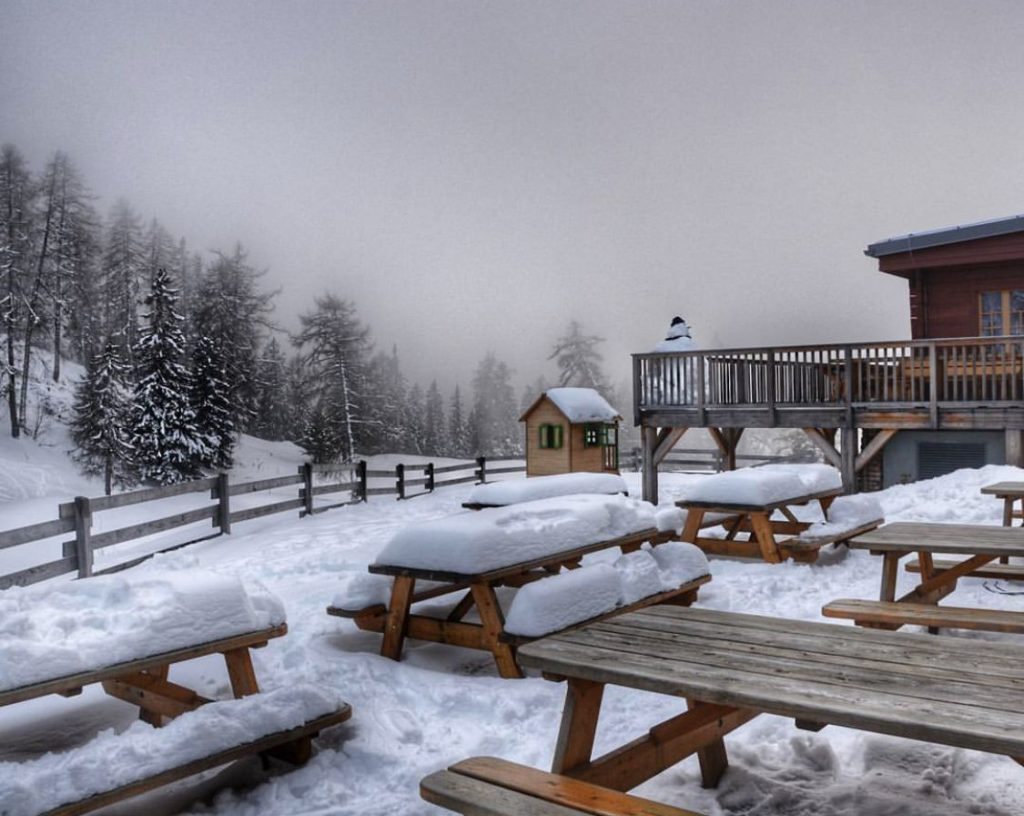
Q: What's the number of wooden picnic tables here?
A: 7